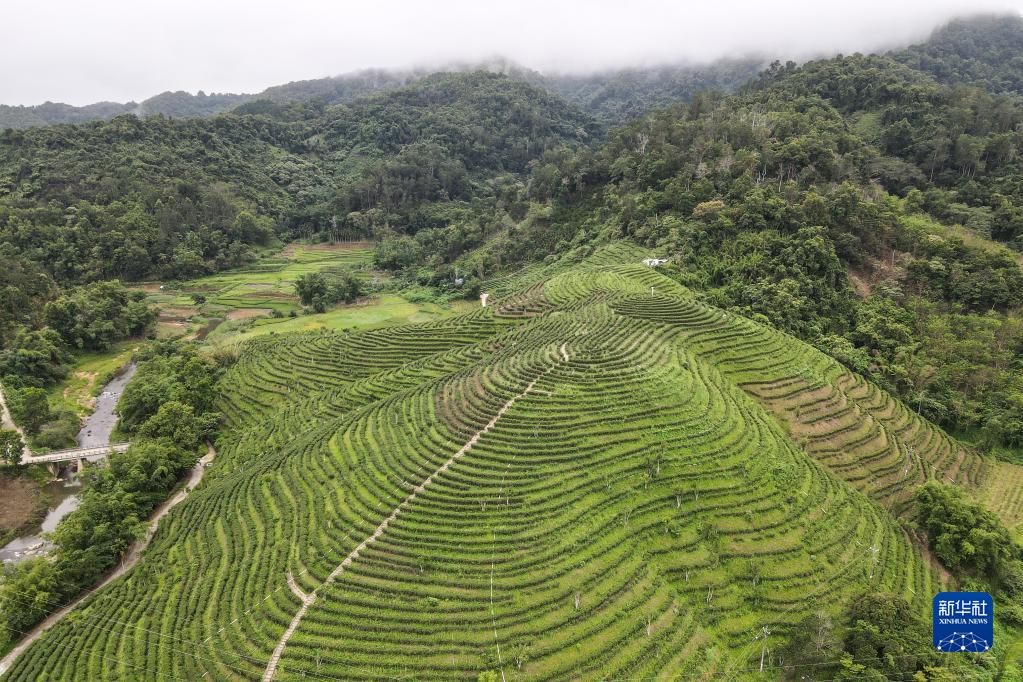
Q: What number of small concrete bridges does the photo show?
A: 1